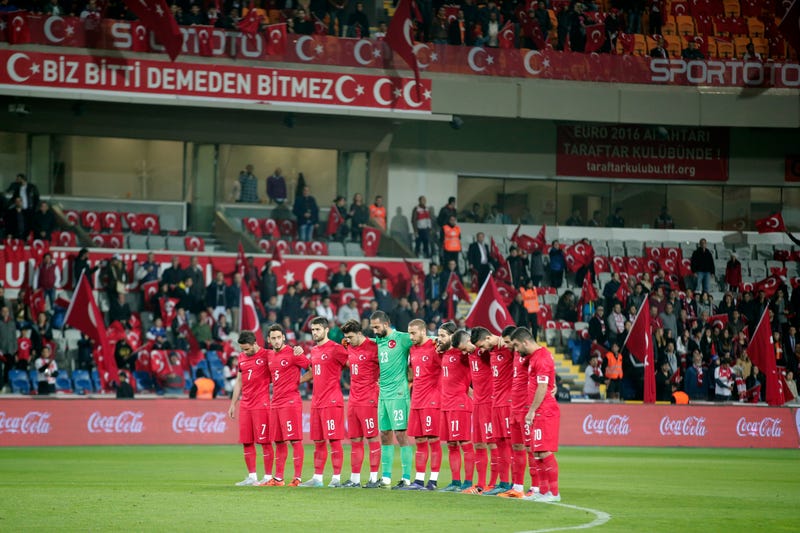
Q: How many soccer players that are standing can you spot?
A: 11